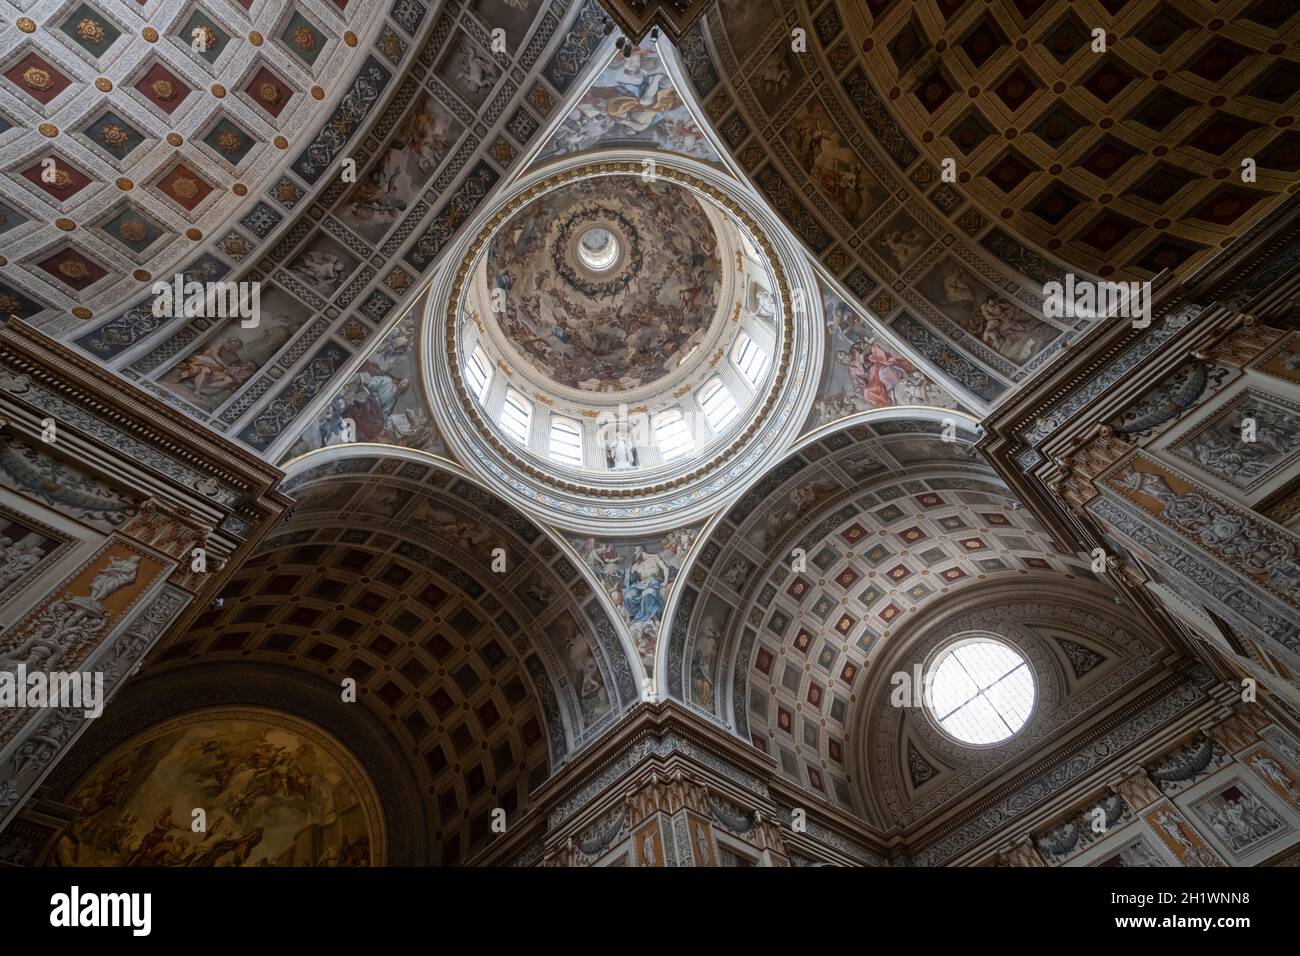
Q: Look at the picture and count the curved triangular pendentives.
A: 4